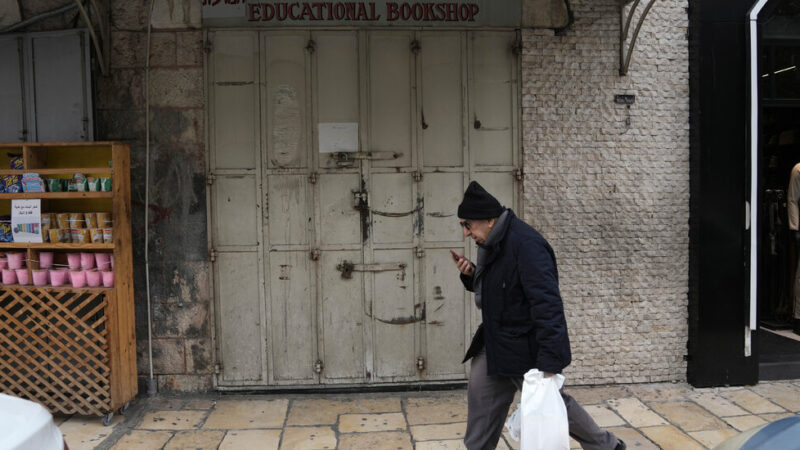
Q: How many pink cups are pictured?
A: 13